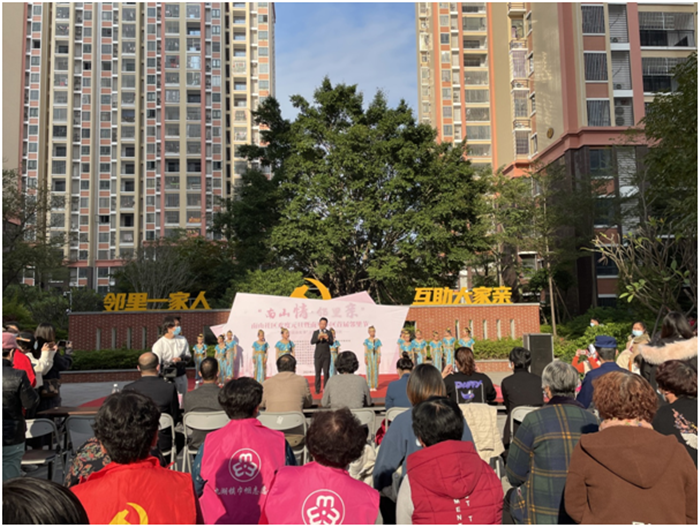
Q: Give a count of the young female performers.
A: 13